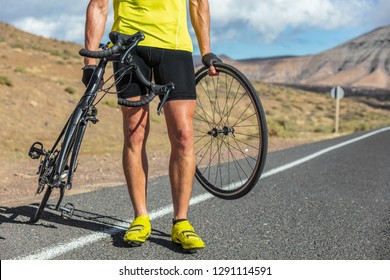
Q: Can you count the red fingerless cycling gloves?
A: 0